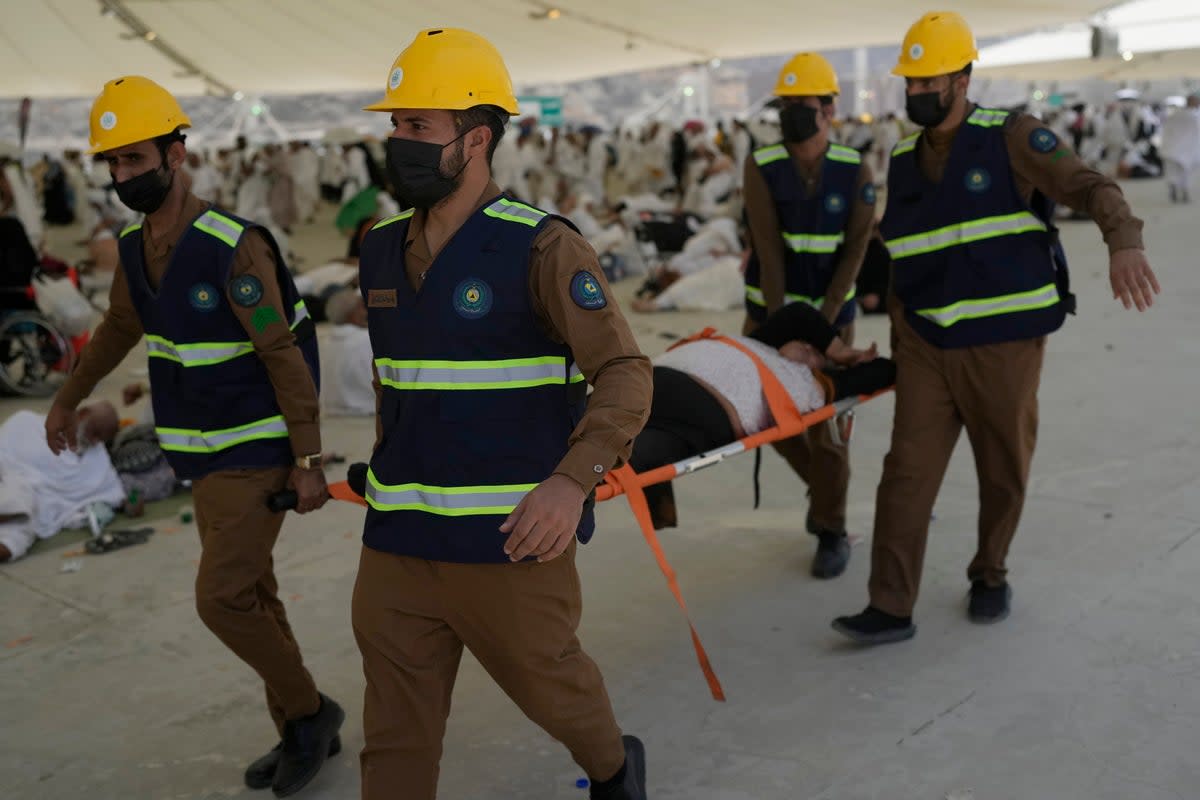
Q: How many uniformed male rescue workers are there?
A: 4